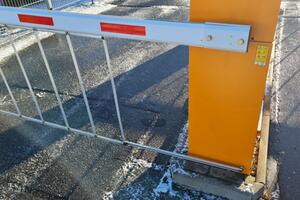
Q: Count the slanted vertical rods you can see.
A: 5